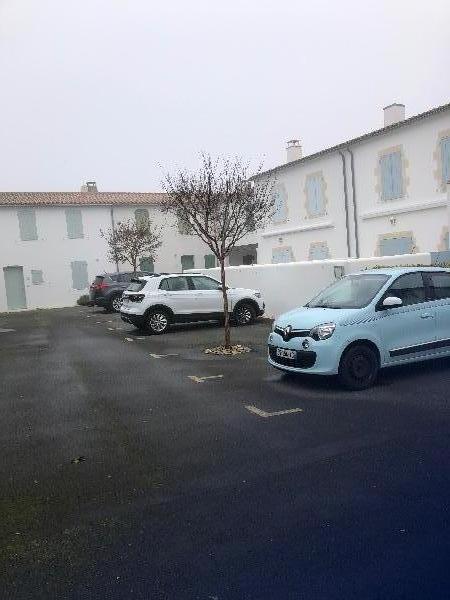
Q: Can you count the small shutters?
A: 1